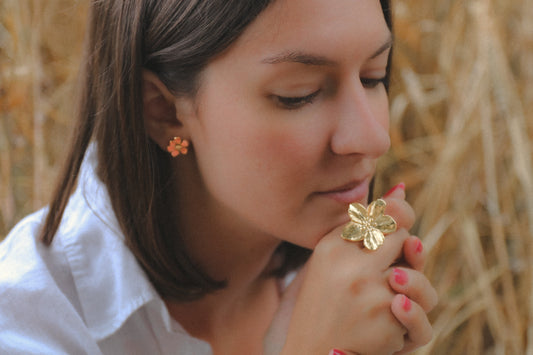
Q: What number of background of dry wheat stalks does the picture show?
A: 1